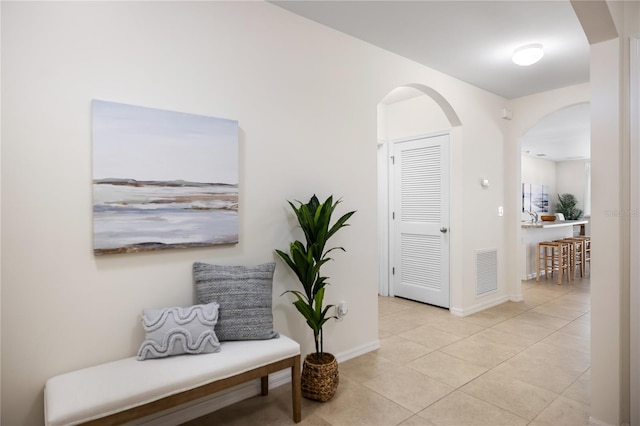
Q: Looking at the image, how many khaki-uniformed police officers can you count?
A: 0